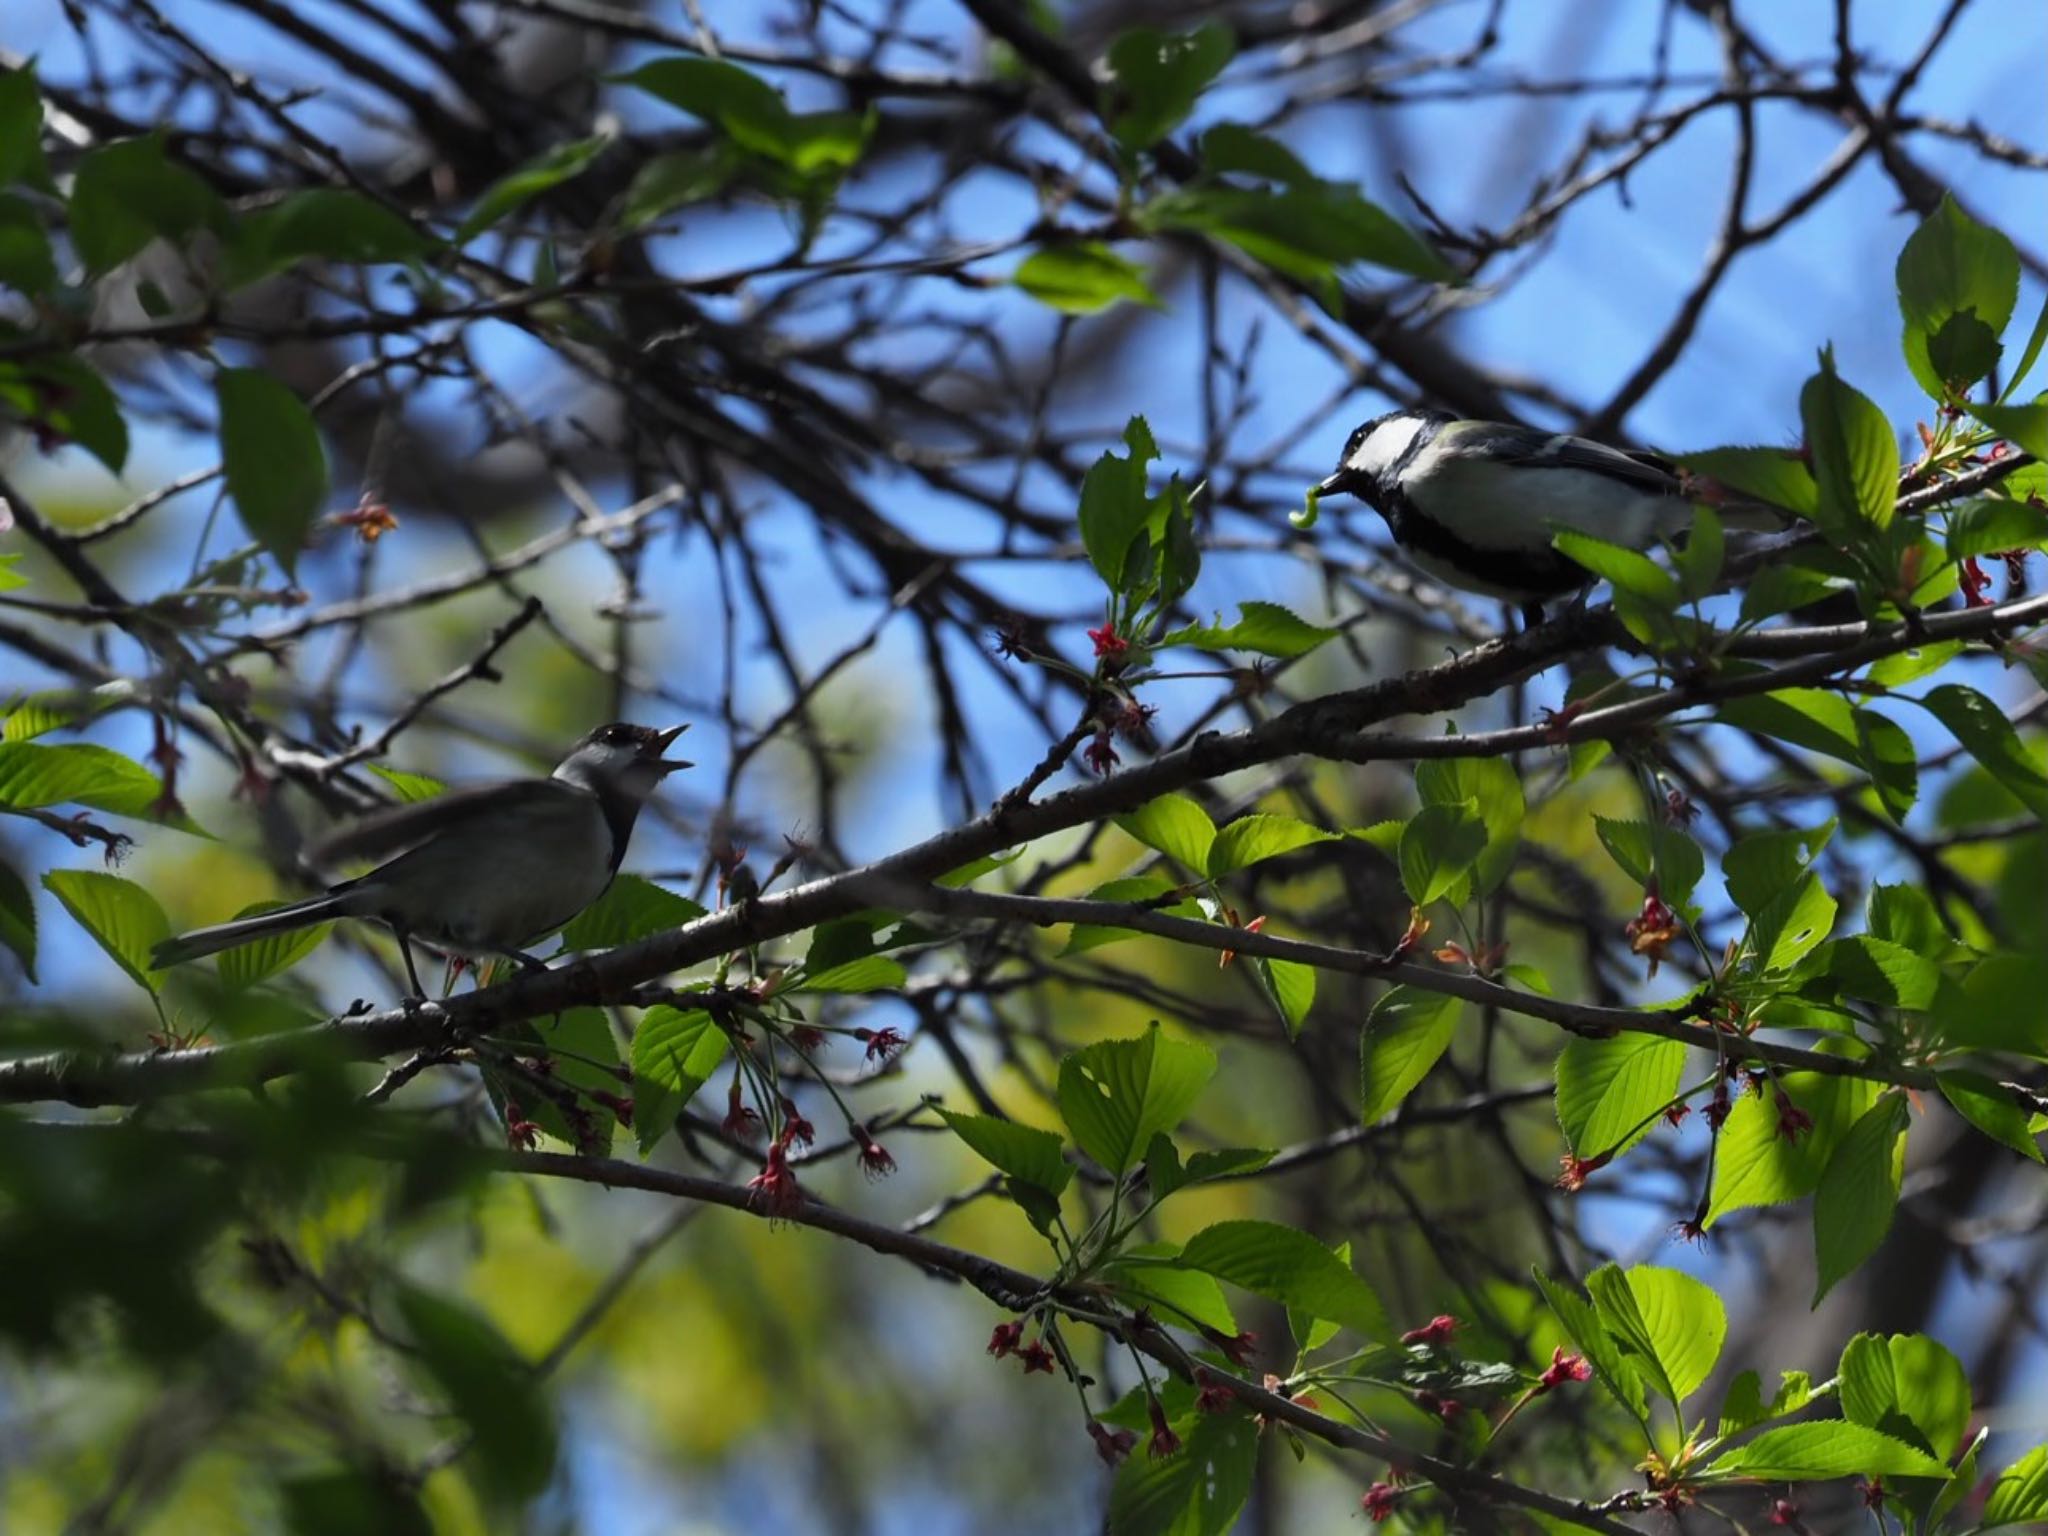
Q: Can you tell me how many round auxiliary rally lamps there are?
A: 0